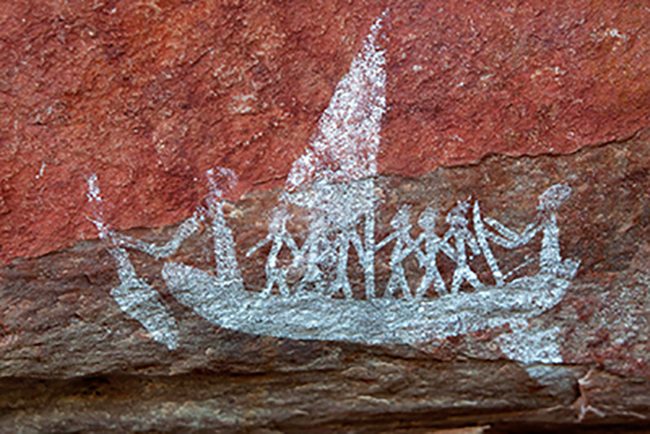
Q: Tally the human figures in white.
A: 8